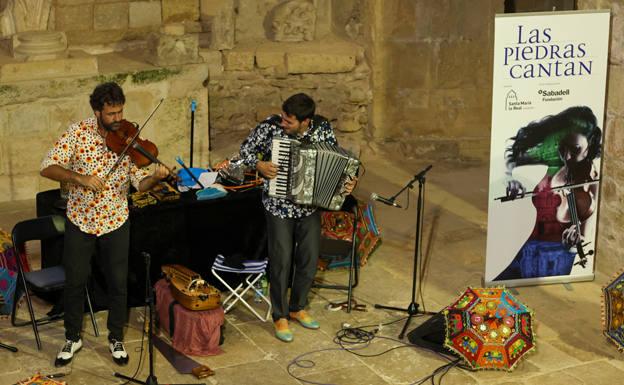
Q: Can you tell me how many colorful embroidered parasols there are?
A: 5